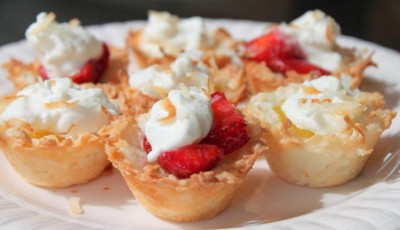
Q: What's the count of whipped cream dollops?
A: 7